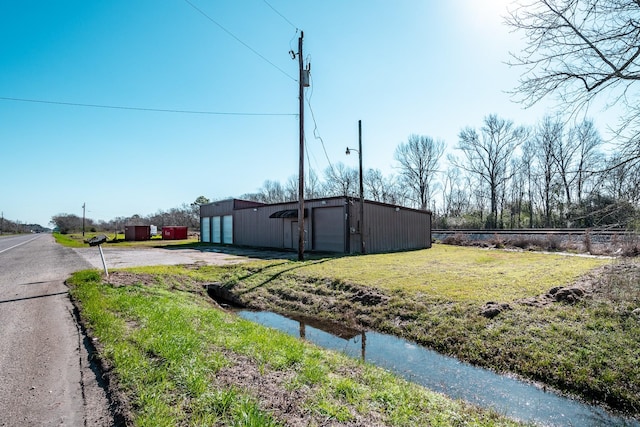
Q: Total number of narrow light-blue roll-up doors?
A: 3